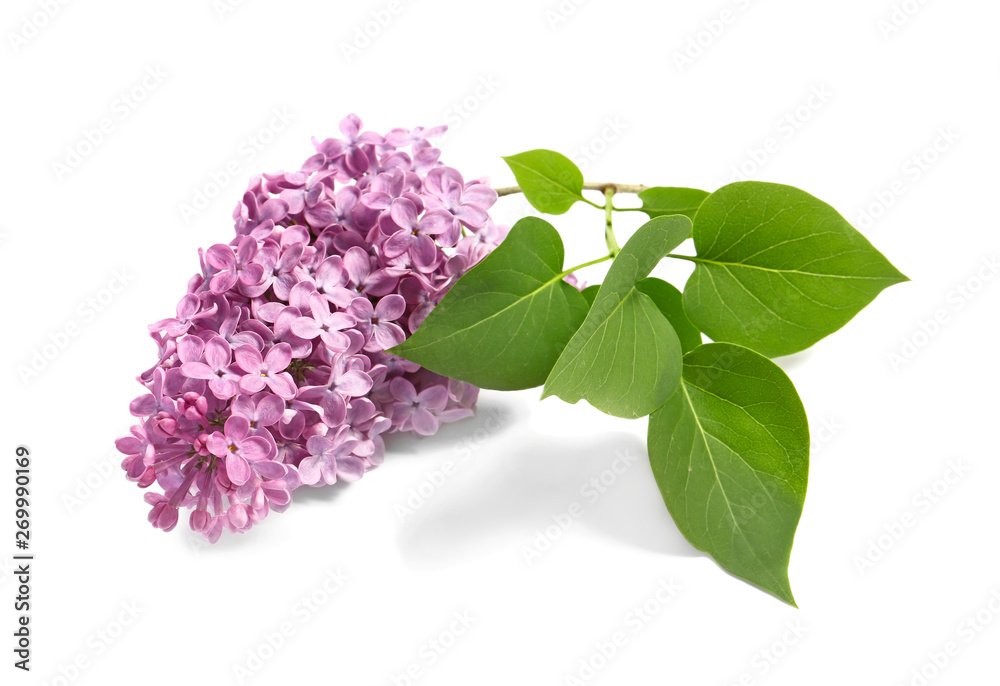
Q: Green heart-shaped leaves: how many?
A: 7